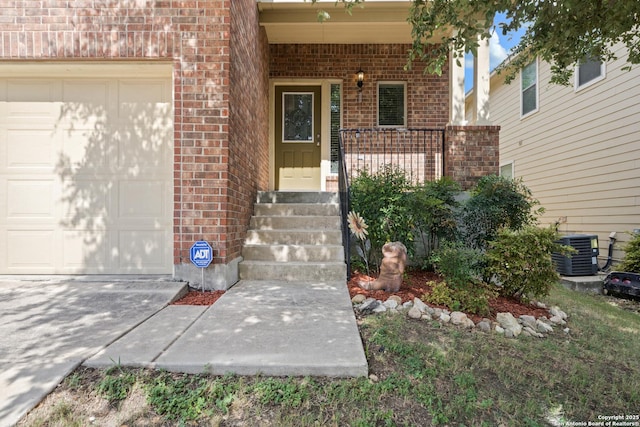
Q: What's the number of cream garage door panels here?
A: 12